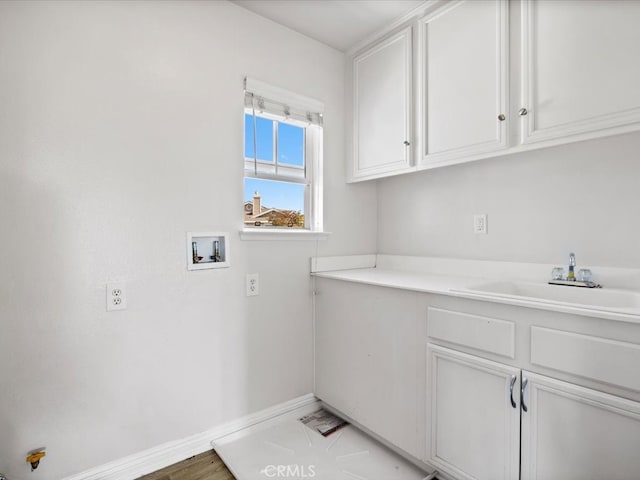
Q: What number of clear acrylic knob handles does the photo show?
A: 2